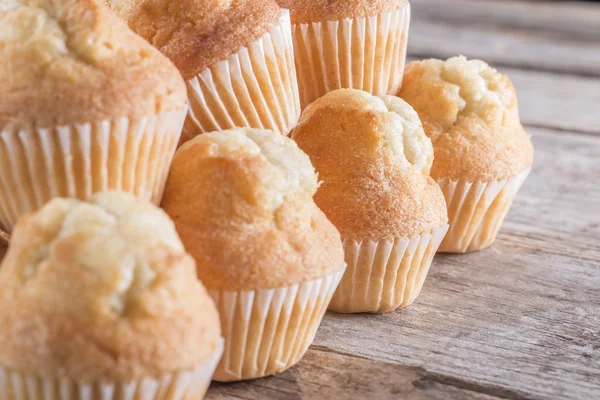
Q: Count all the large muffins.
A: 3